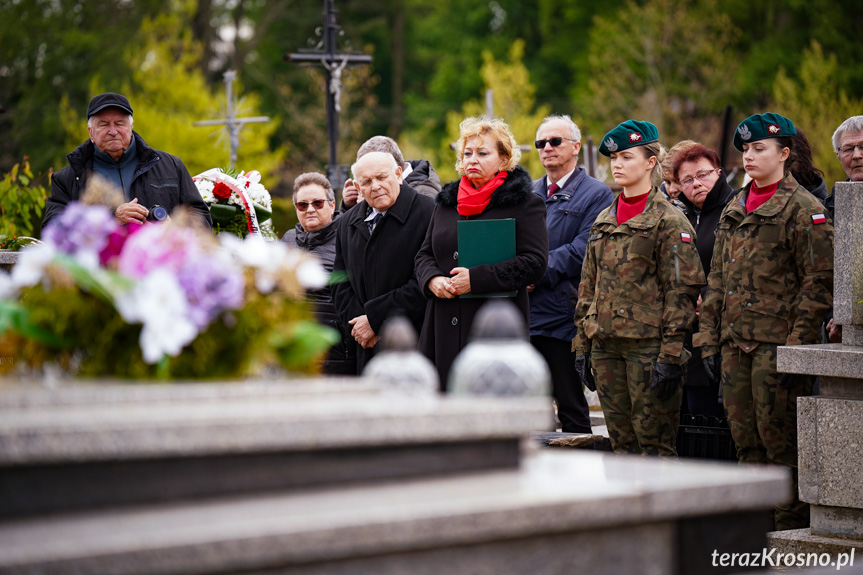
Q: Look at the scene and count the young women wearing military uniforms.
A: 2